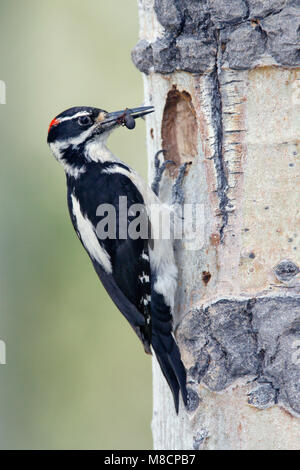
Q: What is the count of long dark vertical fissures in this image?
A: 1